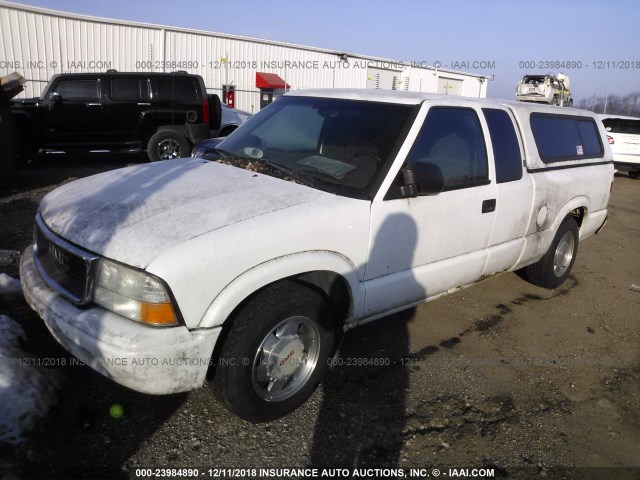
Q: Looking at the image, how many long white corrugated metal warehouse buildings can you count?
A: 1